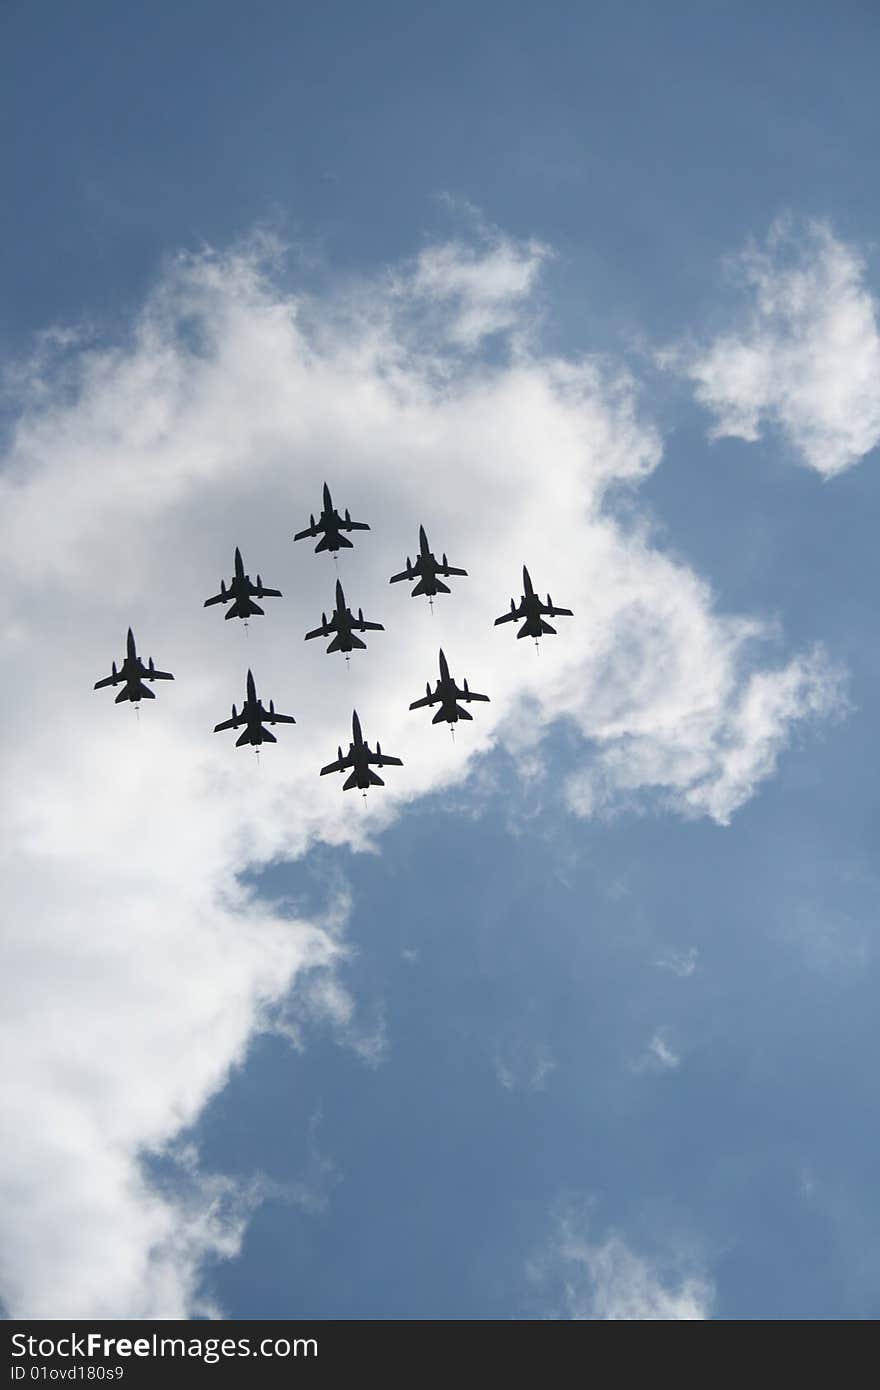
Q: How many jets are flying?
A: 9